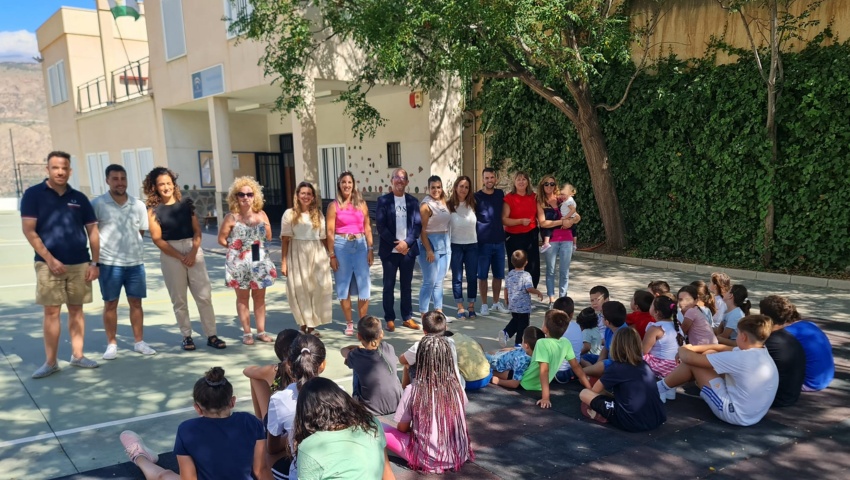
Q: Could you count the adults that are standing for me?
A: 12